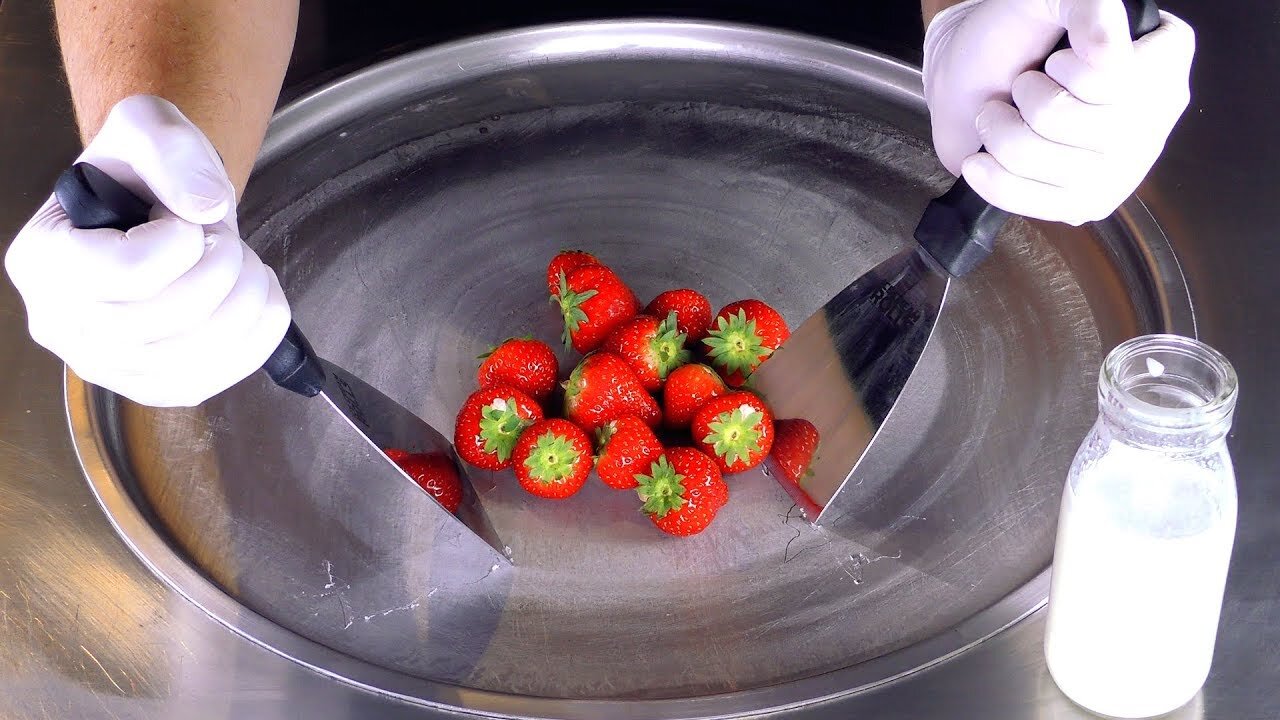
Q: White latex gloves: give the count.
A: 2